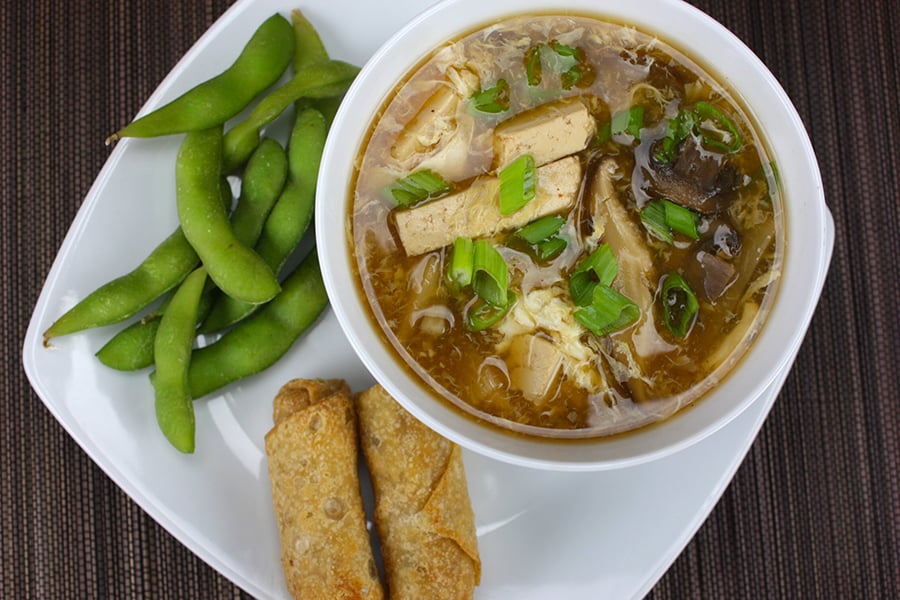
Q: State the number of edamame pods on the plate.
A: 10